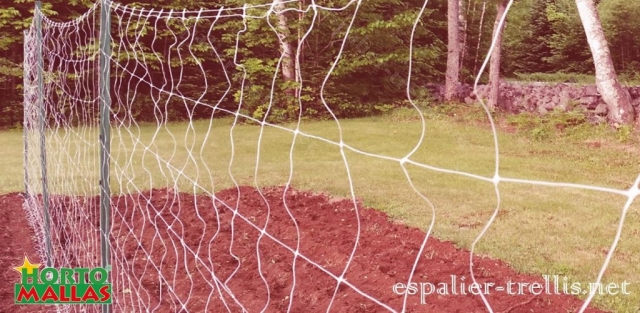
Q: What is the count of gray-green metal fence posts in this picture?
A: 3